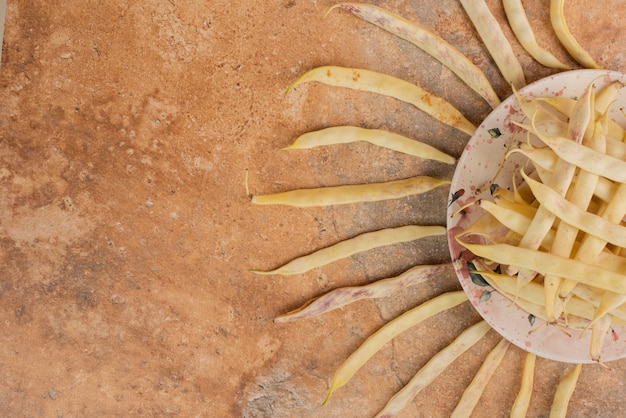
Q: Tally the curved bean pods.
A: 14